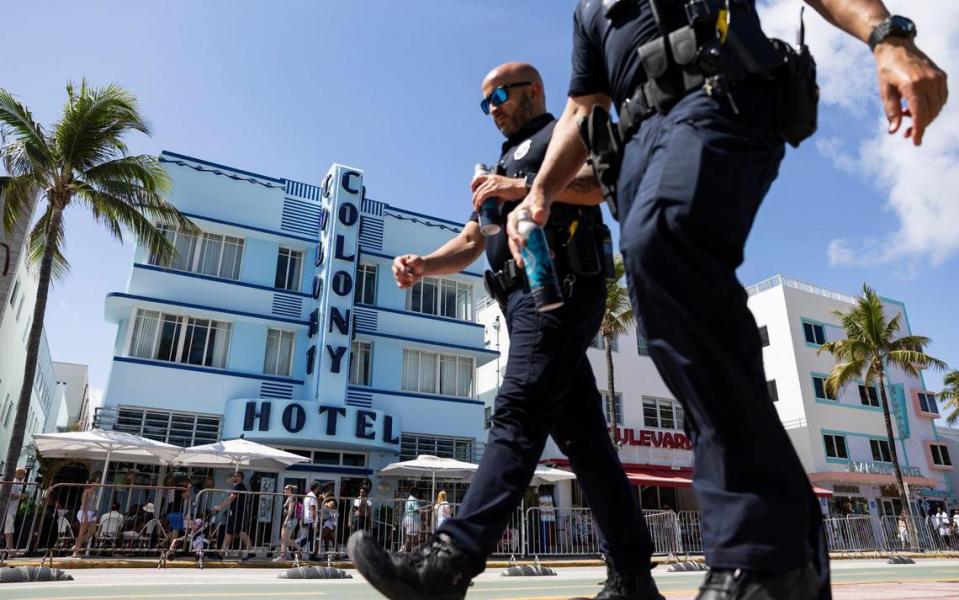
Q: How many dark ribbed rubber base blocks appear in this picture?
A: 5